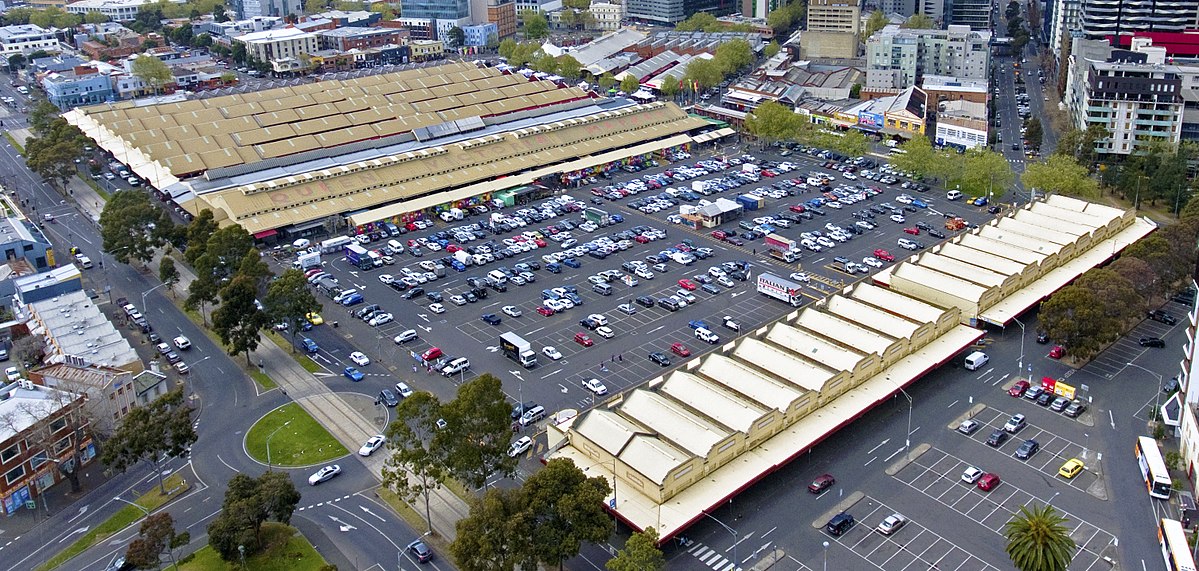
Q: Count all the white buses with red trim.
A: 2